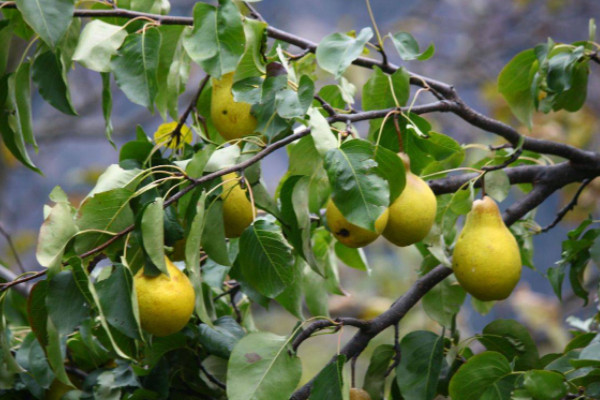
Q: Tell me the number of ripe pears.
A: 6